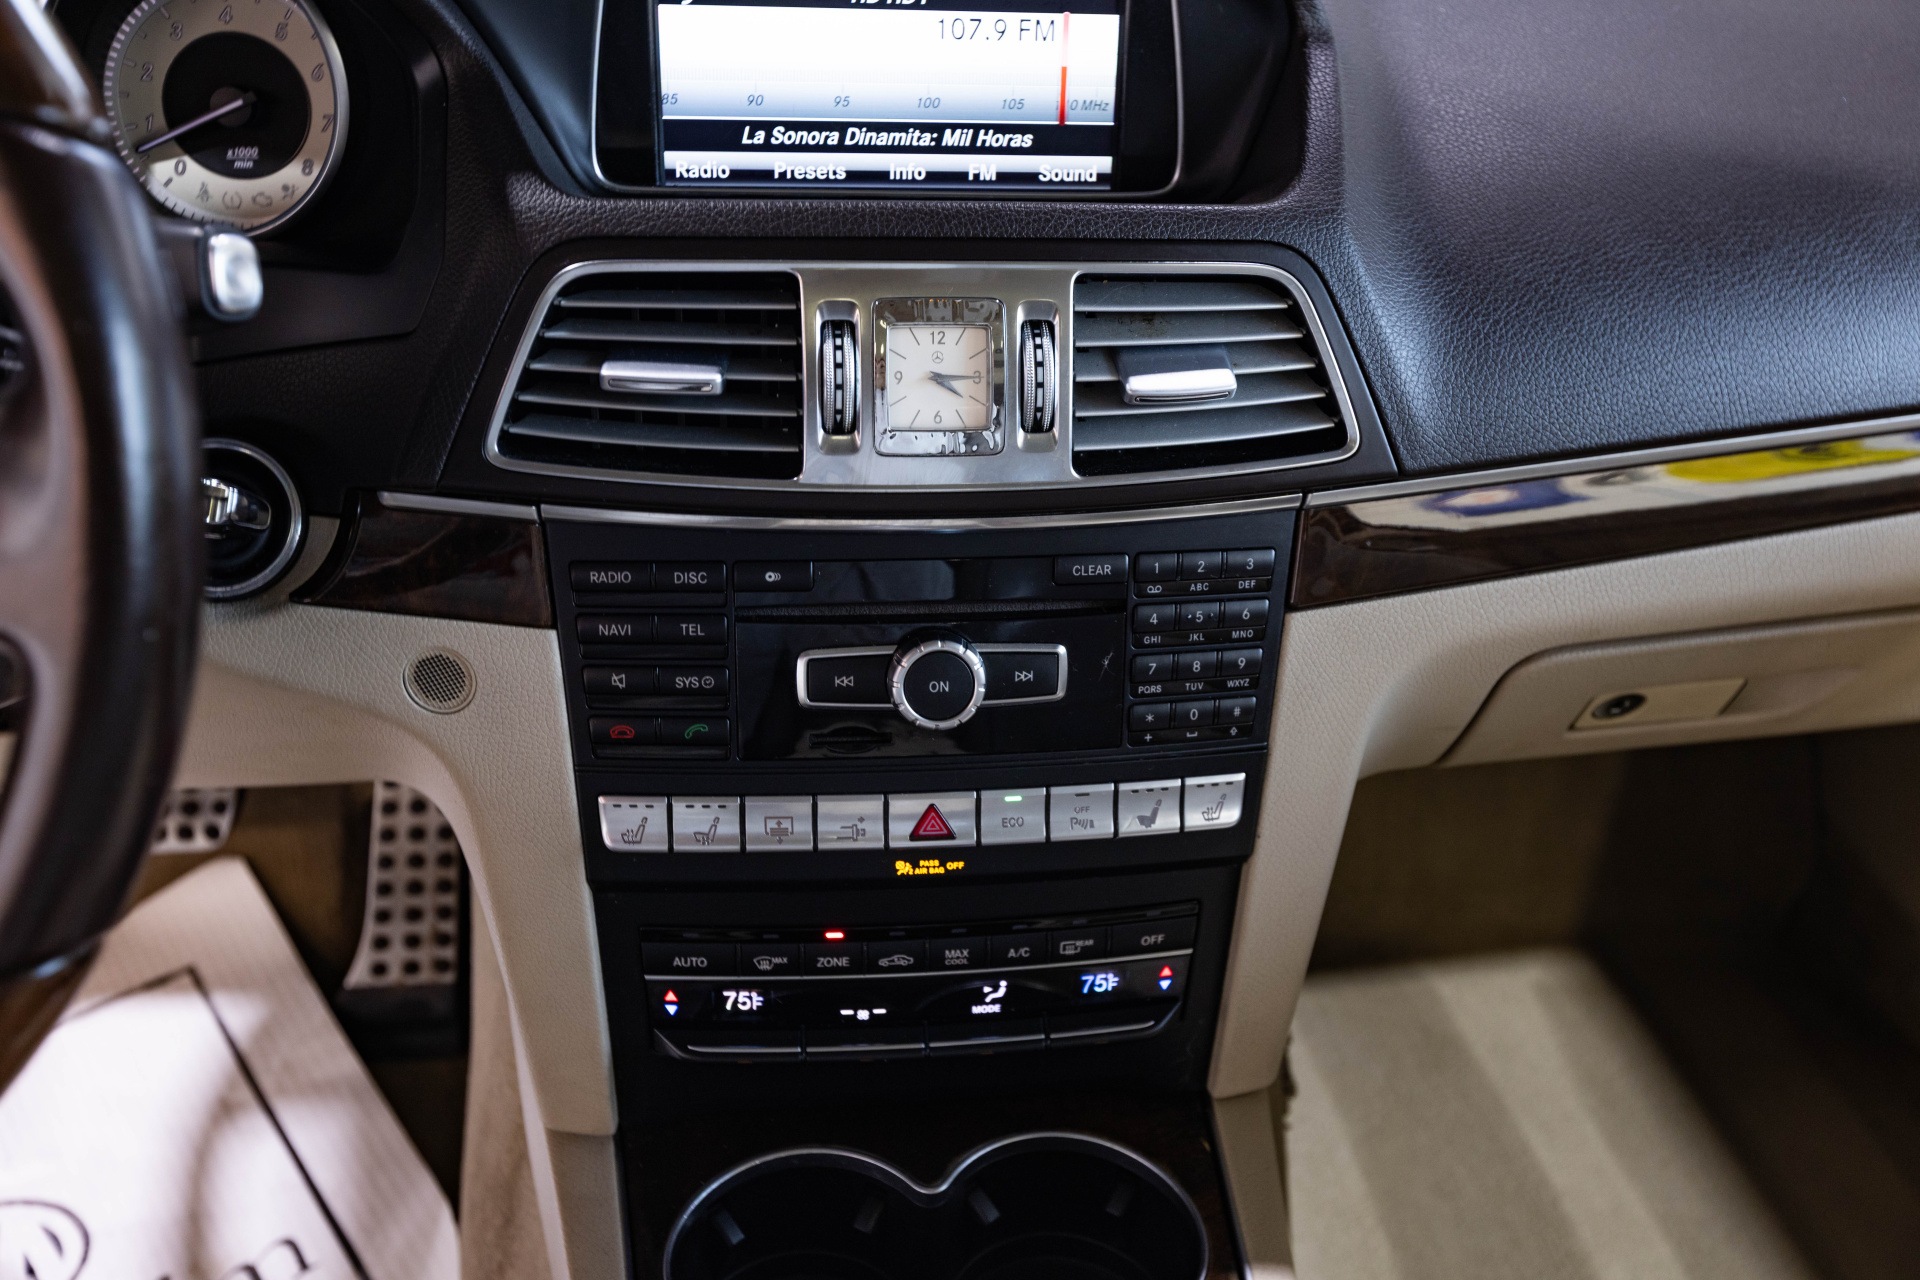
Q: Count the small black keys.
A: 12